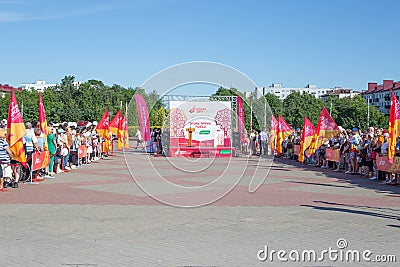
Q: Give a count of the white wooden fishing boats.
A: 0